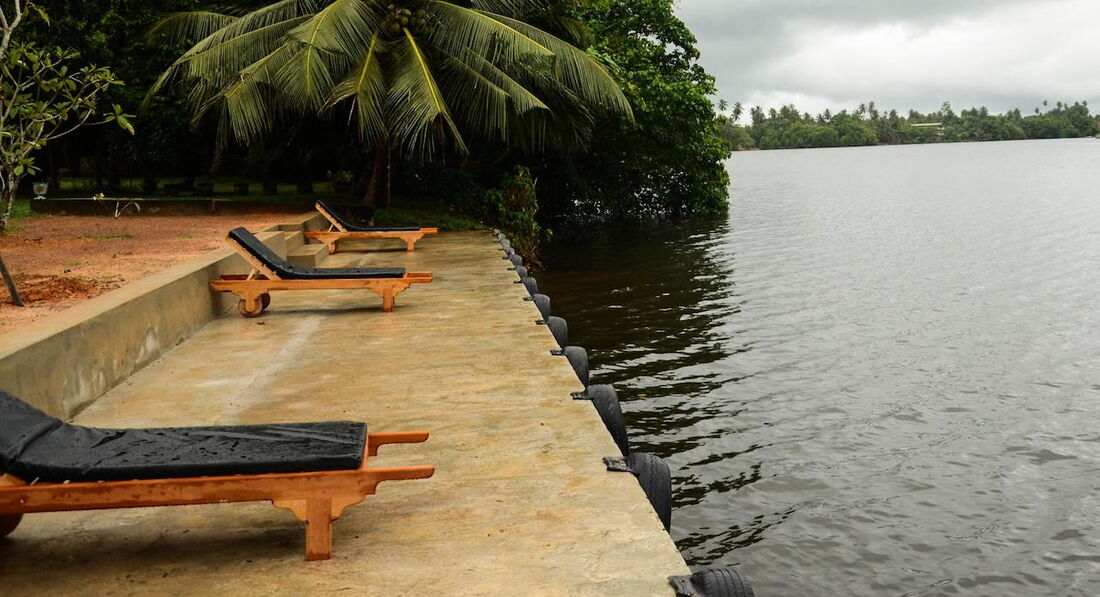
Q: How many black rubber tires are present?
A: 13